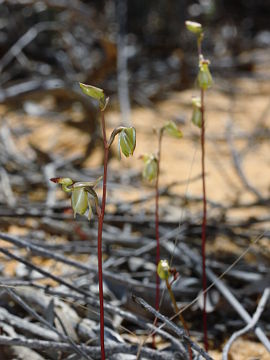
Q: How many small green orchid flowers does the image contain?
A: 9